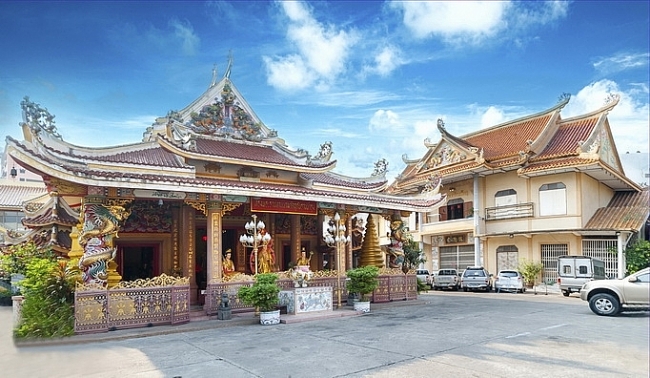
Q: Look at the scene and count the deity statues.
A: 3